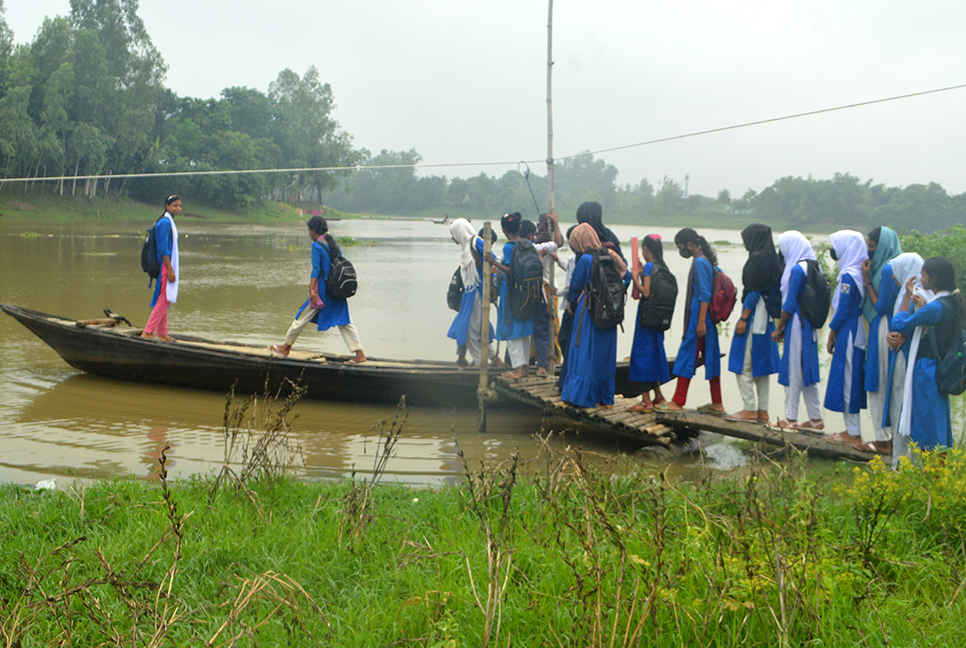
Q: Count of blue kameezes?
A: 13